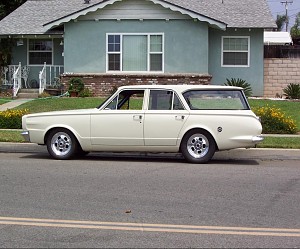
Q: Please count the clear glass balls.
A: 0